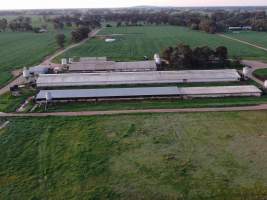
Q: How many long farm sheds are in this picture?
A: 3